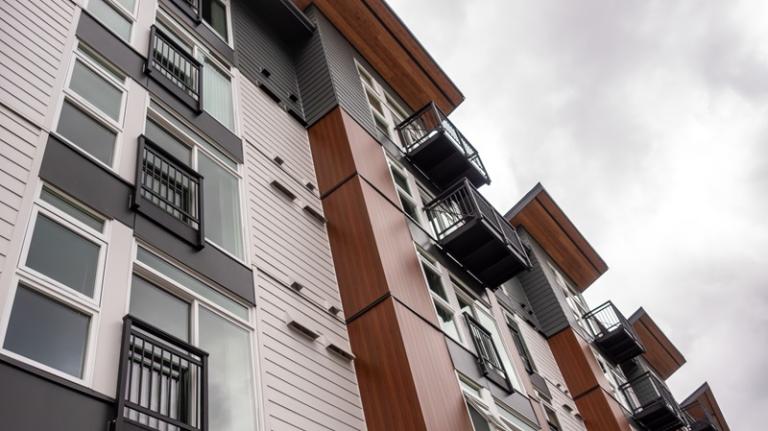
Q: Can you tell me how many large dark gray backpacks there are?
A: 0